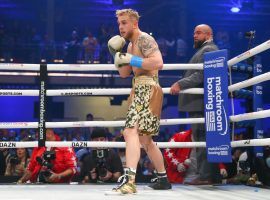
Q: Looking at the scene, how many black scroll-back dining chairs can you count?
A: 0